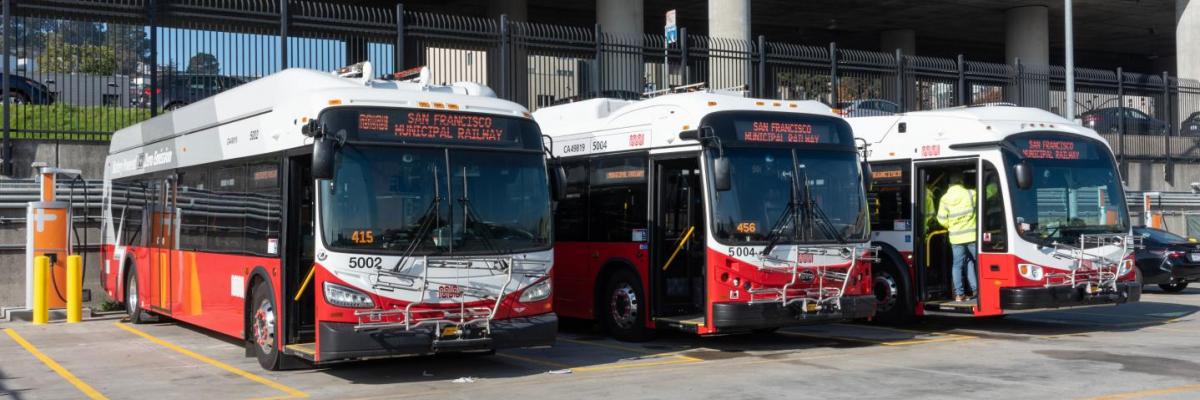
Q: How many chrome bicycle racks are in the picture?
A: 3